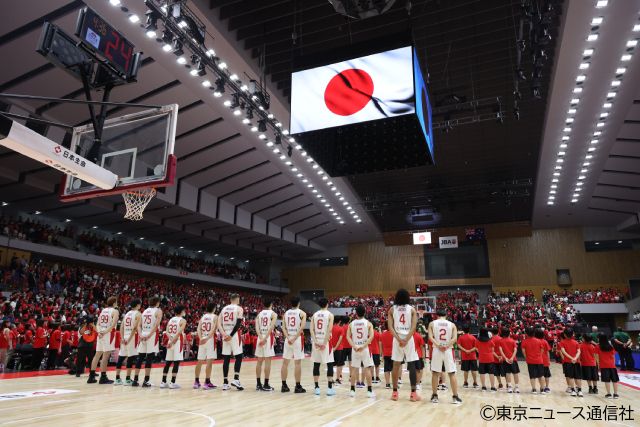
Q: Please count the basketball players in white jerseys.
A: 12